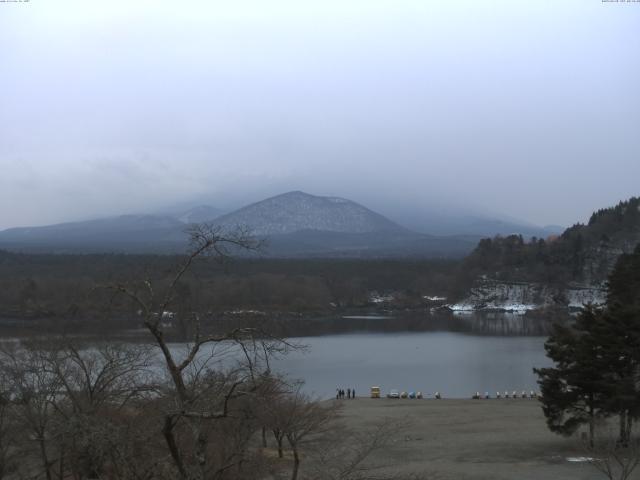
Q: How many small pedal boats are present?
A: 11